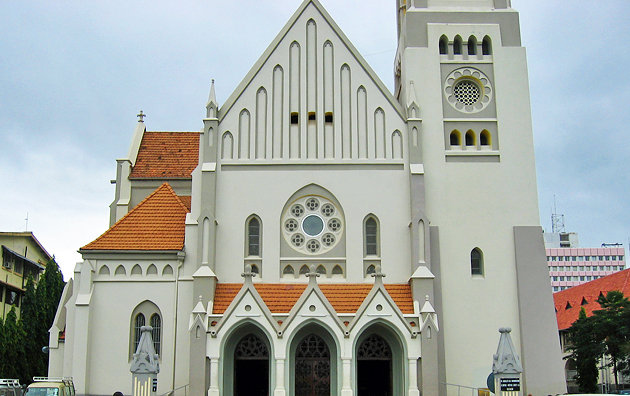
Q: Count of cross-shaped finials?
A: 4